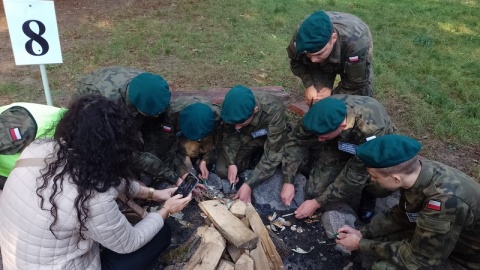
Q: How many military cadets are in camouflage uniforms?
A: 6